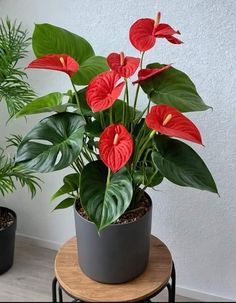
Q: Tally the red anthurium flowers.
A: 7